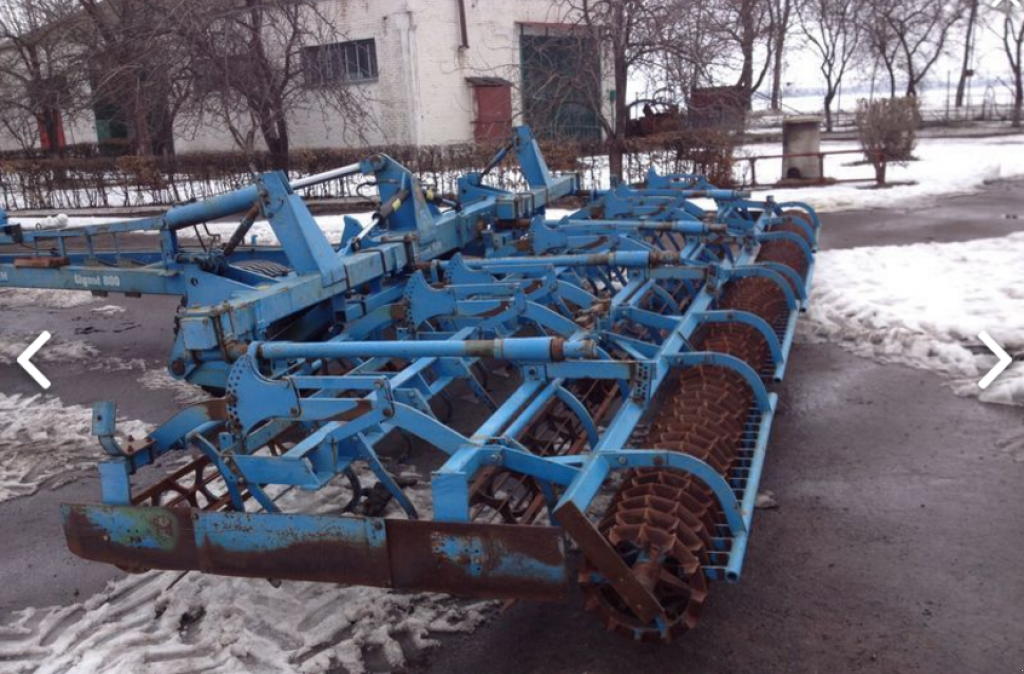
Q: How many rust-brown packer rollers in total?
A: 4